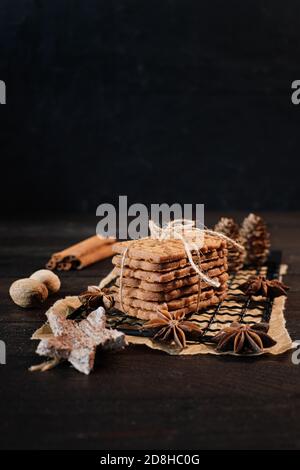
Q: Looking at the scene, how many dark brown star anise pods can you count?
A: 4